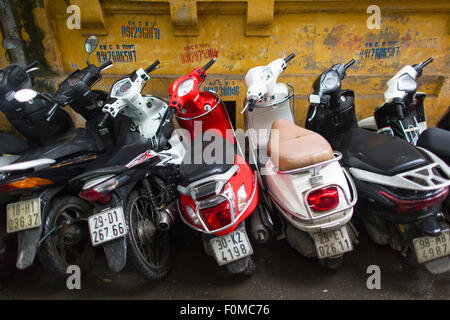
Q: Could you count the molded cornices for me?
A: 3